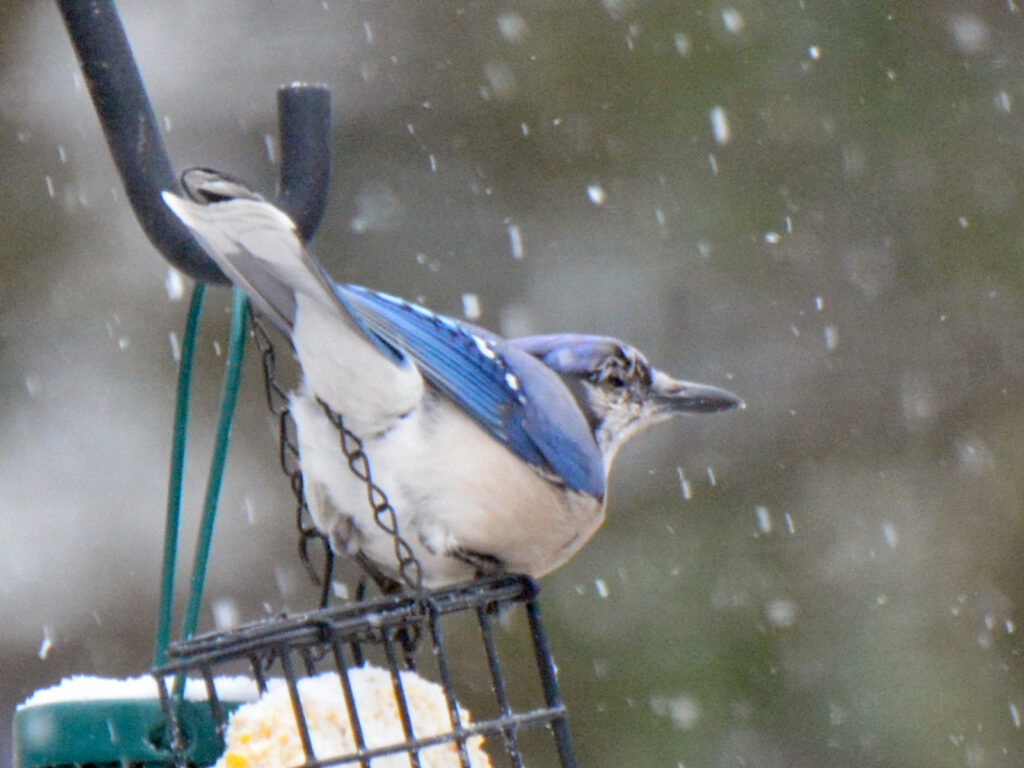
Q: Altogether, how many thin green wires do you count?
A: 2